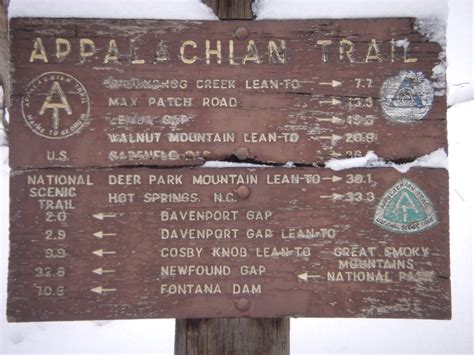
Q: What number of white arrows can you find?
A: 13